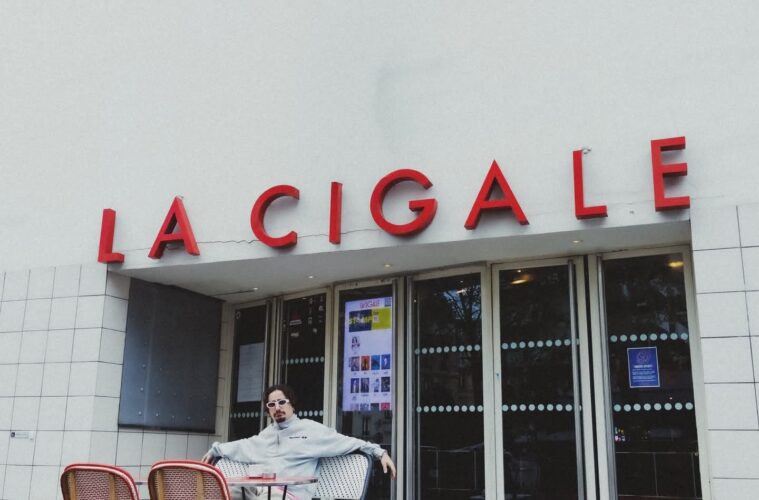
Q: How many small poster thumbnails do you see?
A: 13